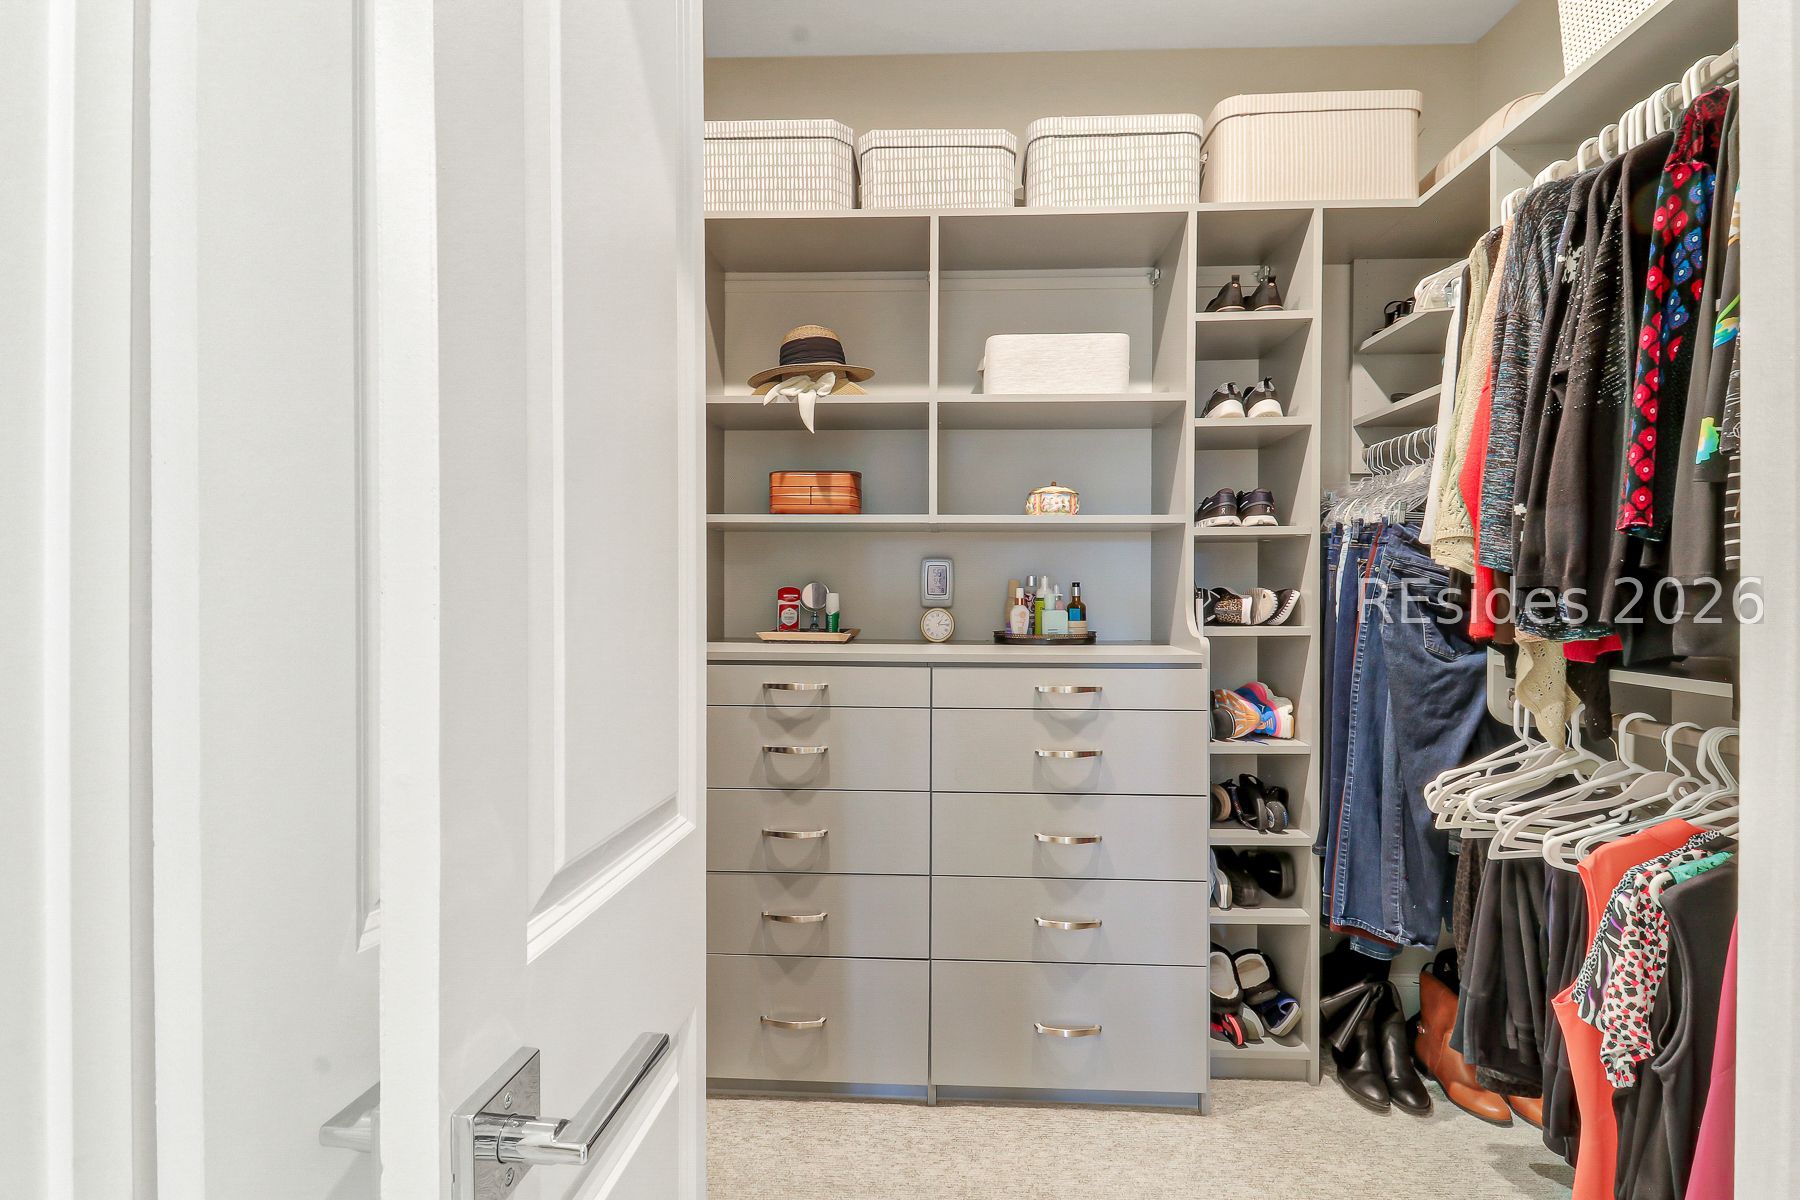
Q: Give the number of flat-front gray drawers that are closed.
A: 10